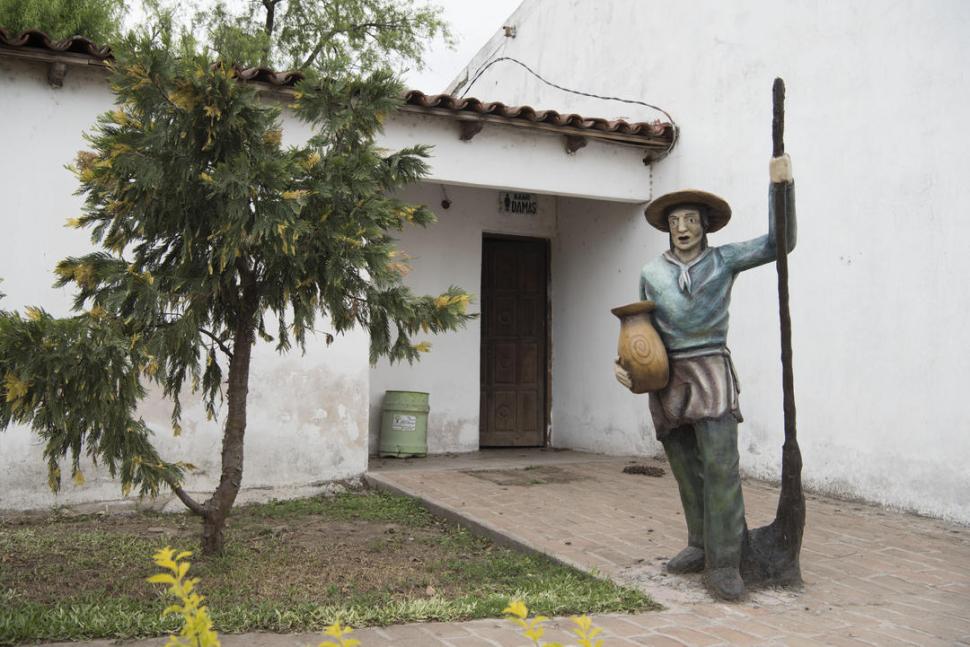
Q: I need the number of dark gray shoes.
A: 2